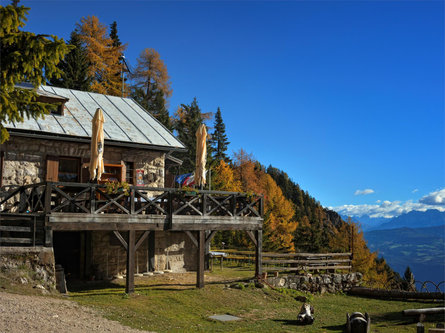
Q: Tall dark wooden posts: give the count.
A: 3